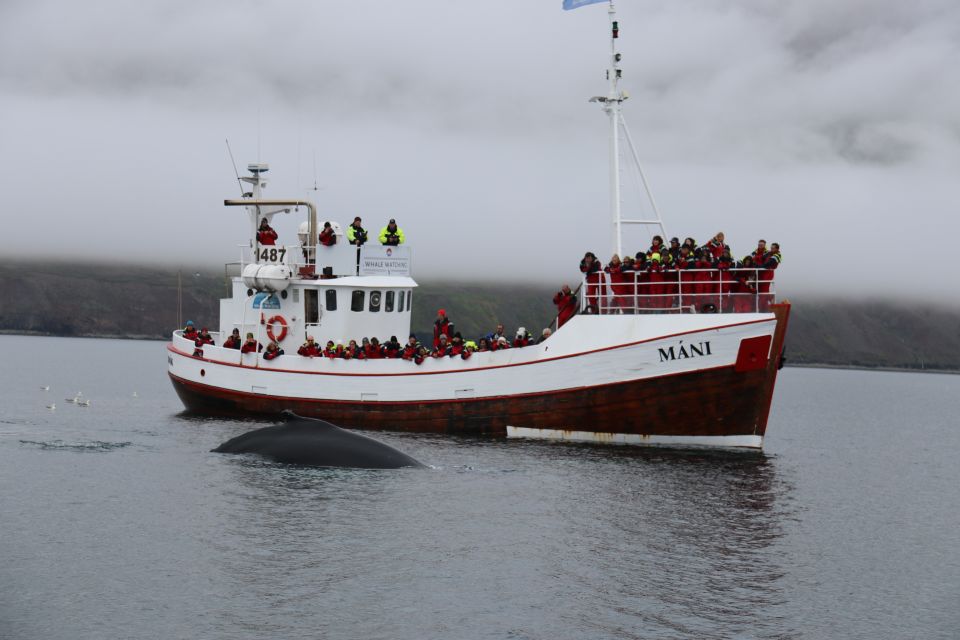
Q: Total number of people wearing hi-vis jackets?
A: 2